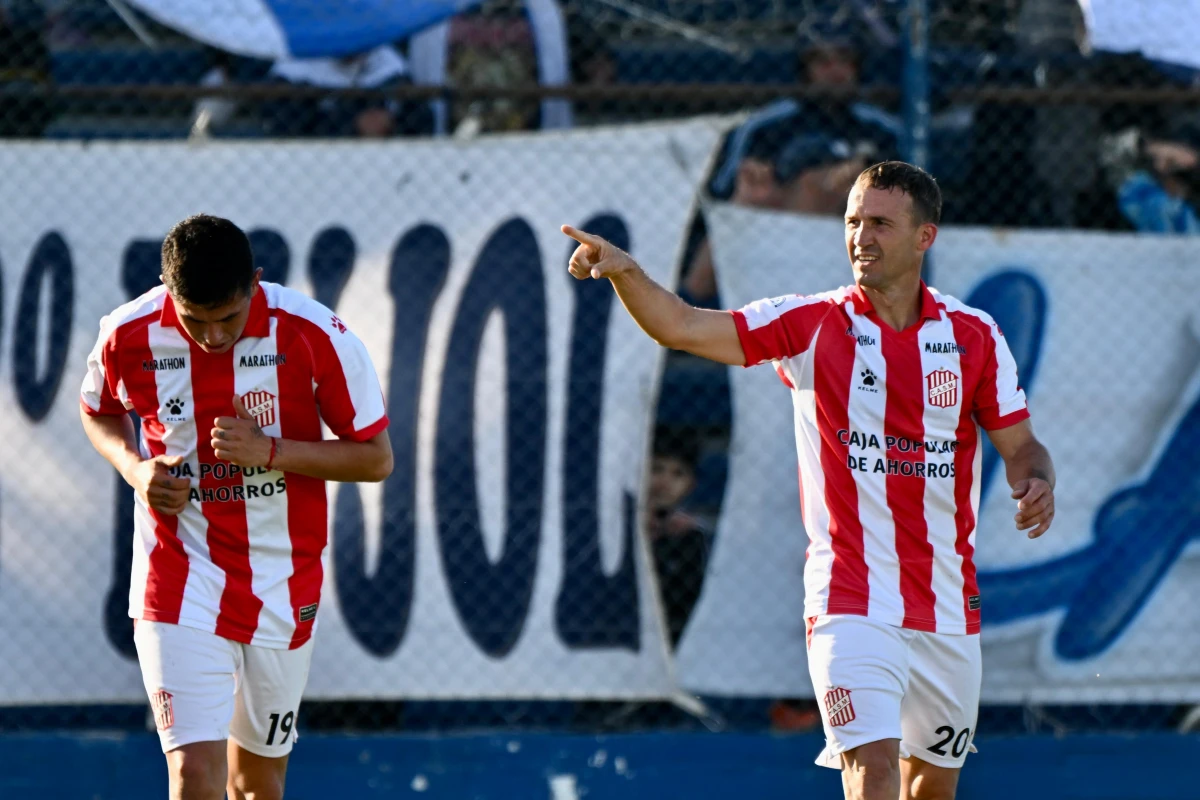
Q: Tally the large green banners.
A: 0